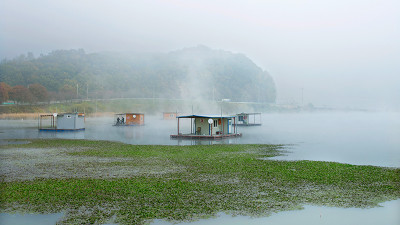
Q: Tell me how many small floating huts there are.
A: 5